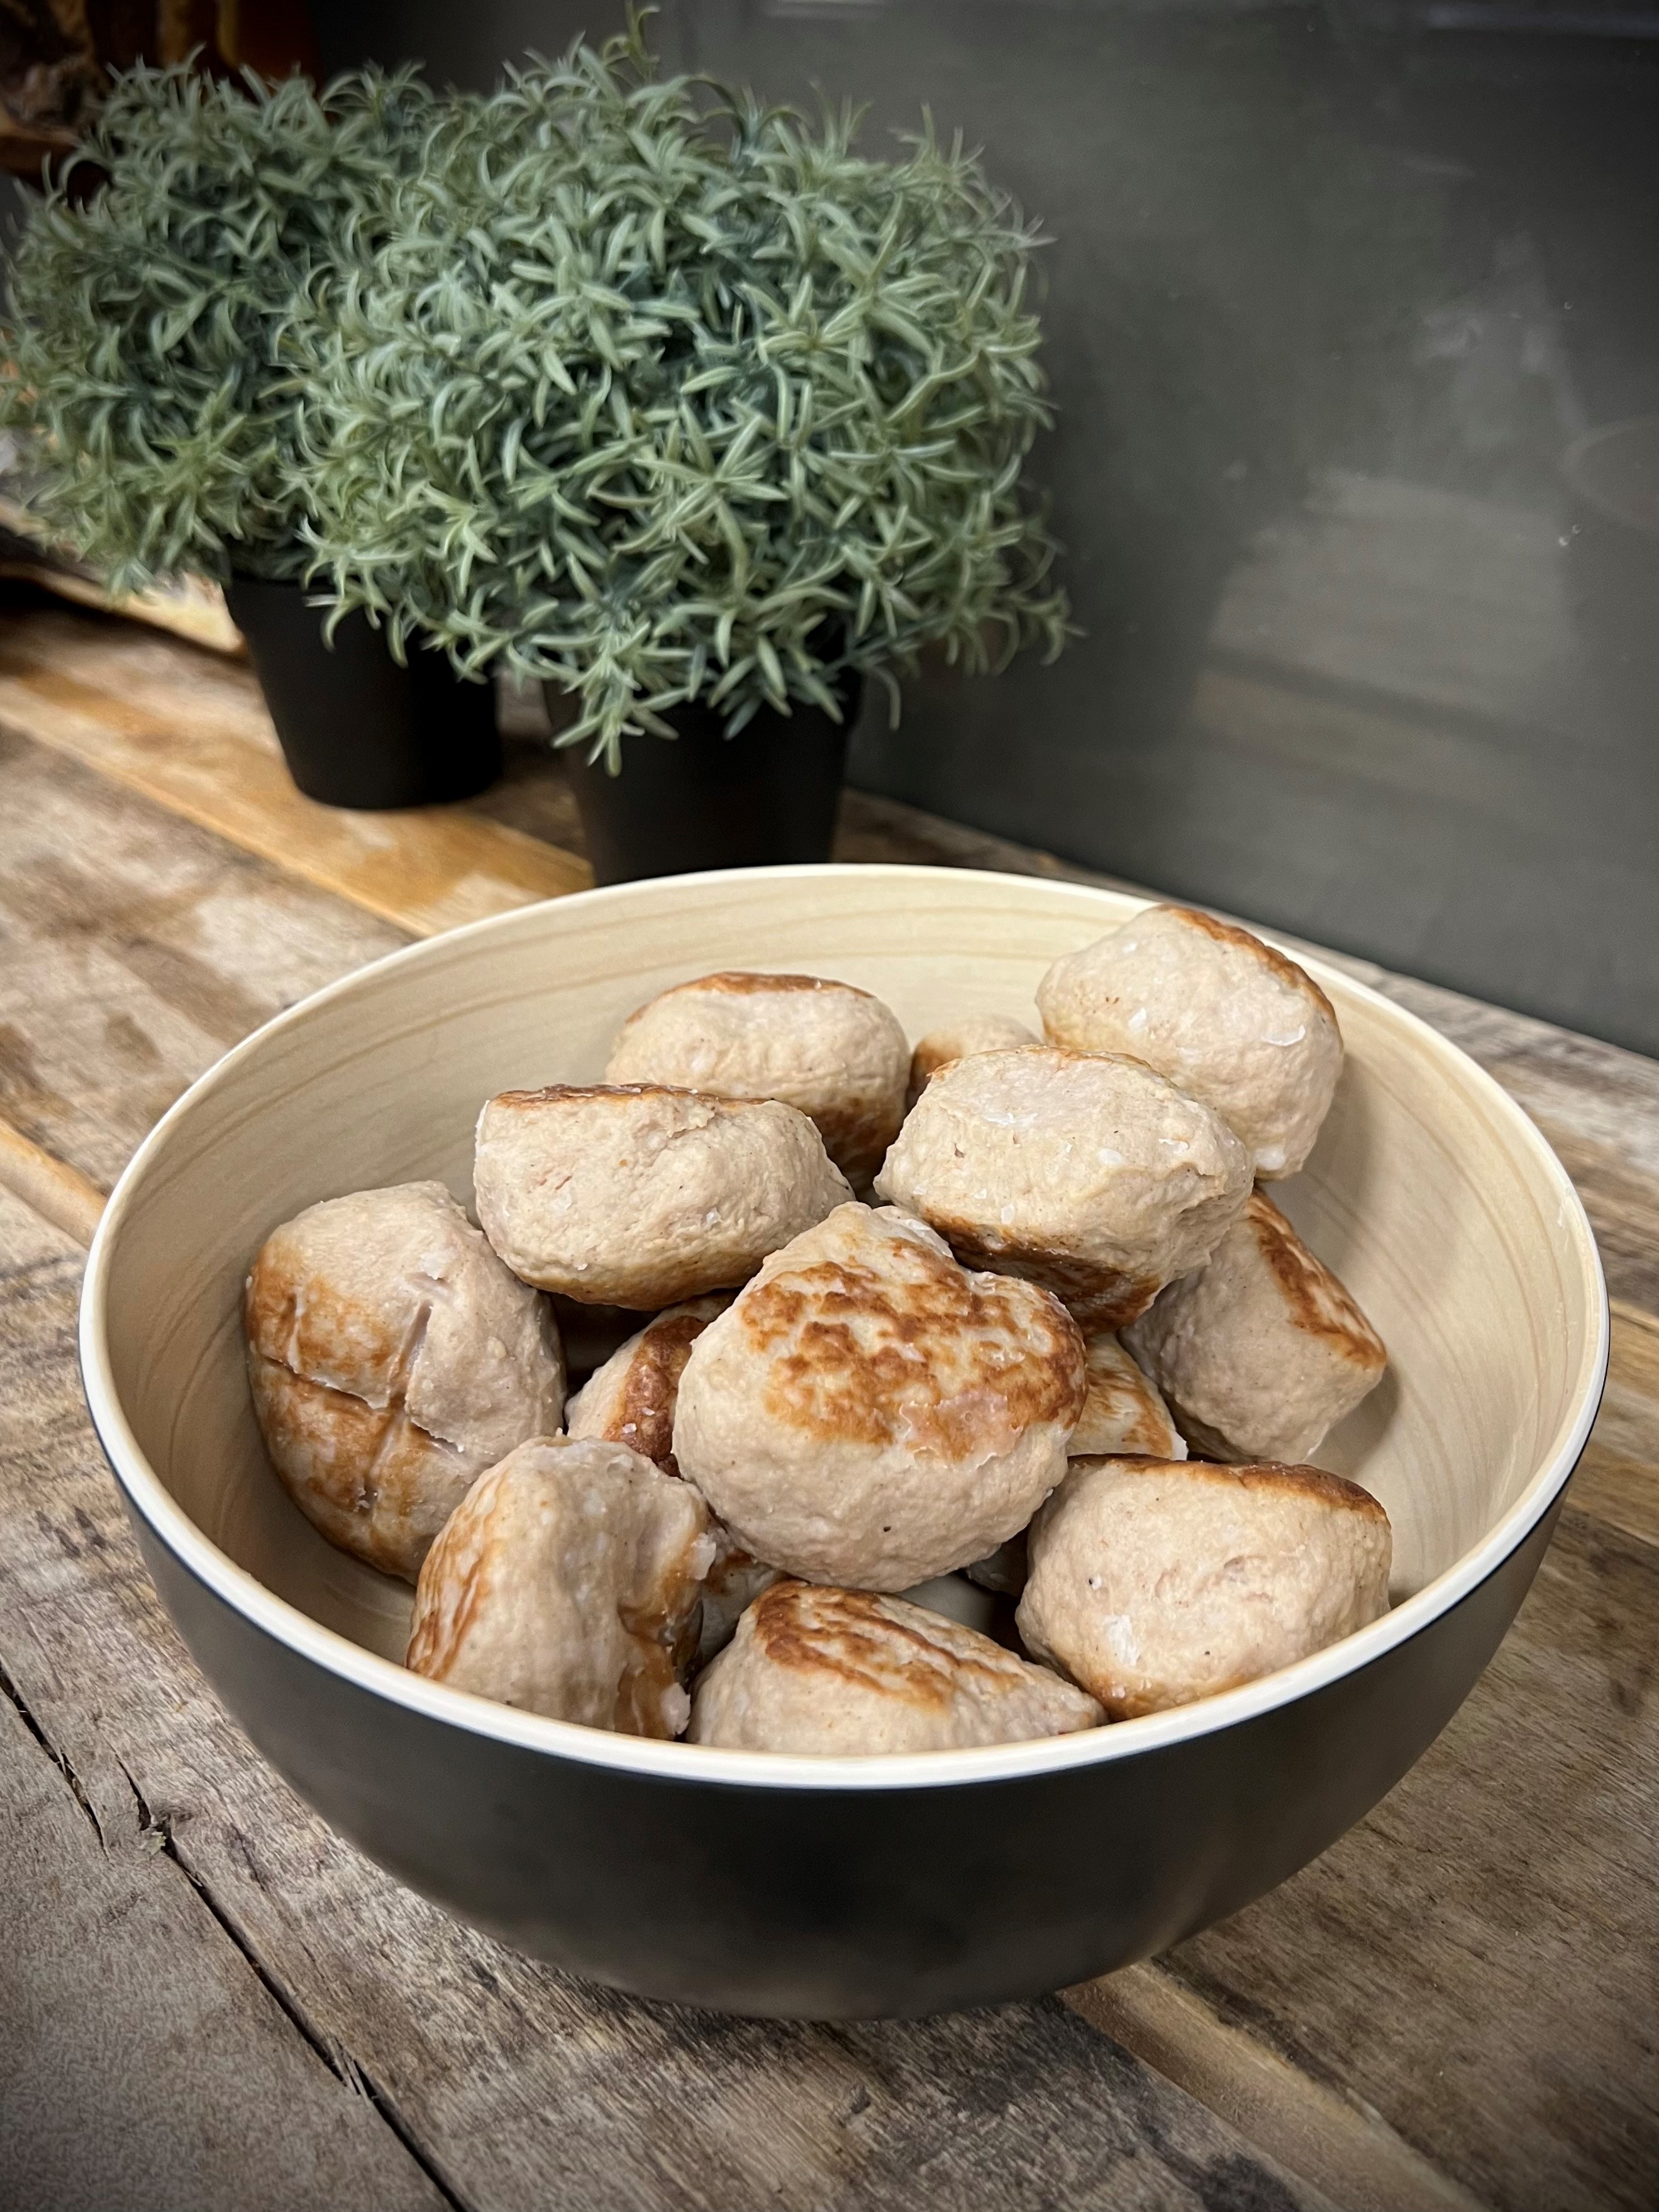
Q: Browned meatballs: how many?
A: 13